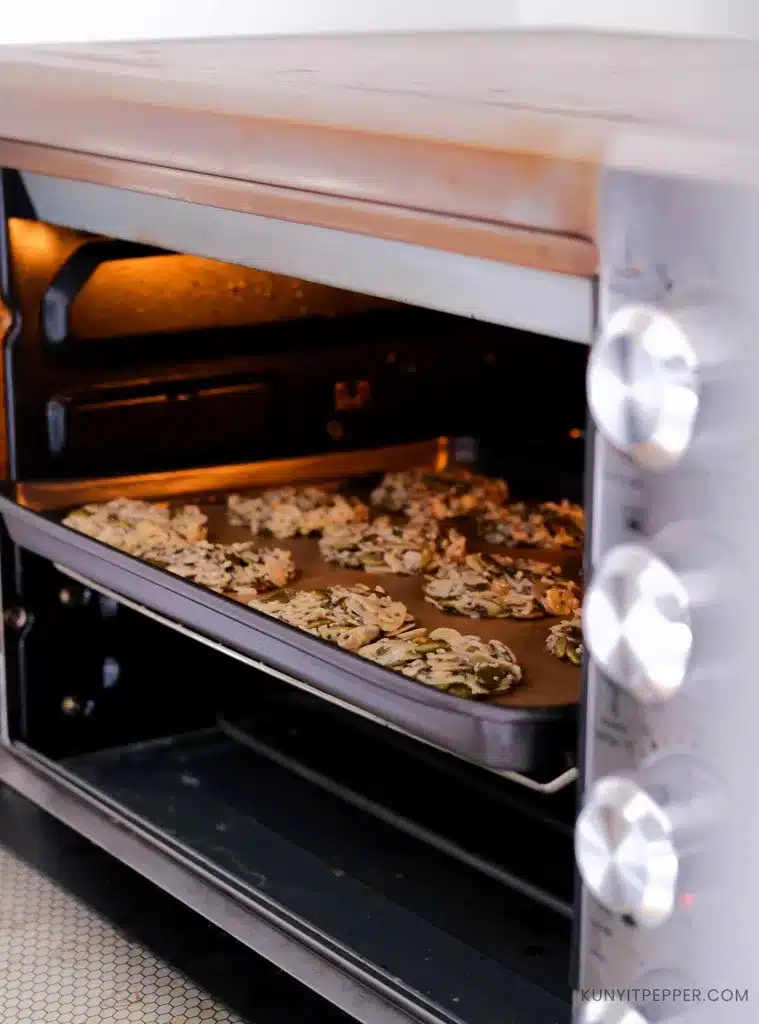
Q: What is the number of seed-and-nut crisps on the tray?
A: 10